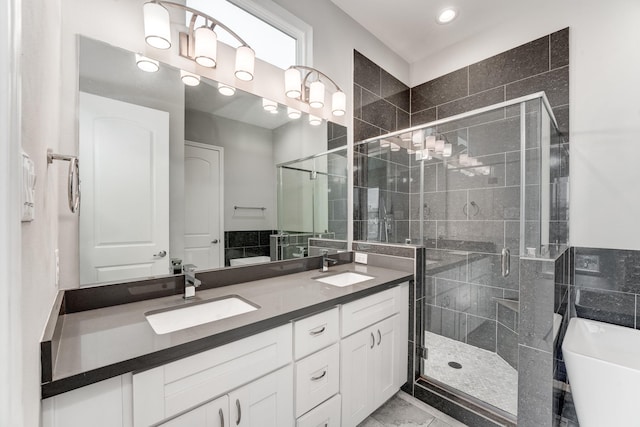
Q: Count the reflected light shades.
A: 6